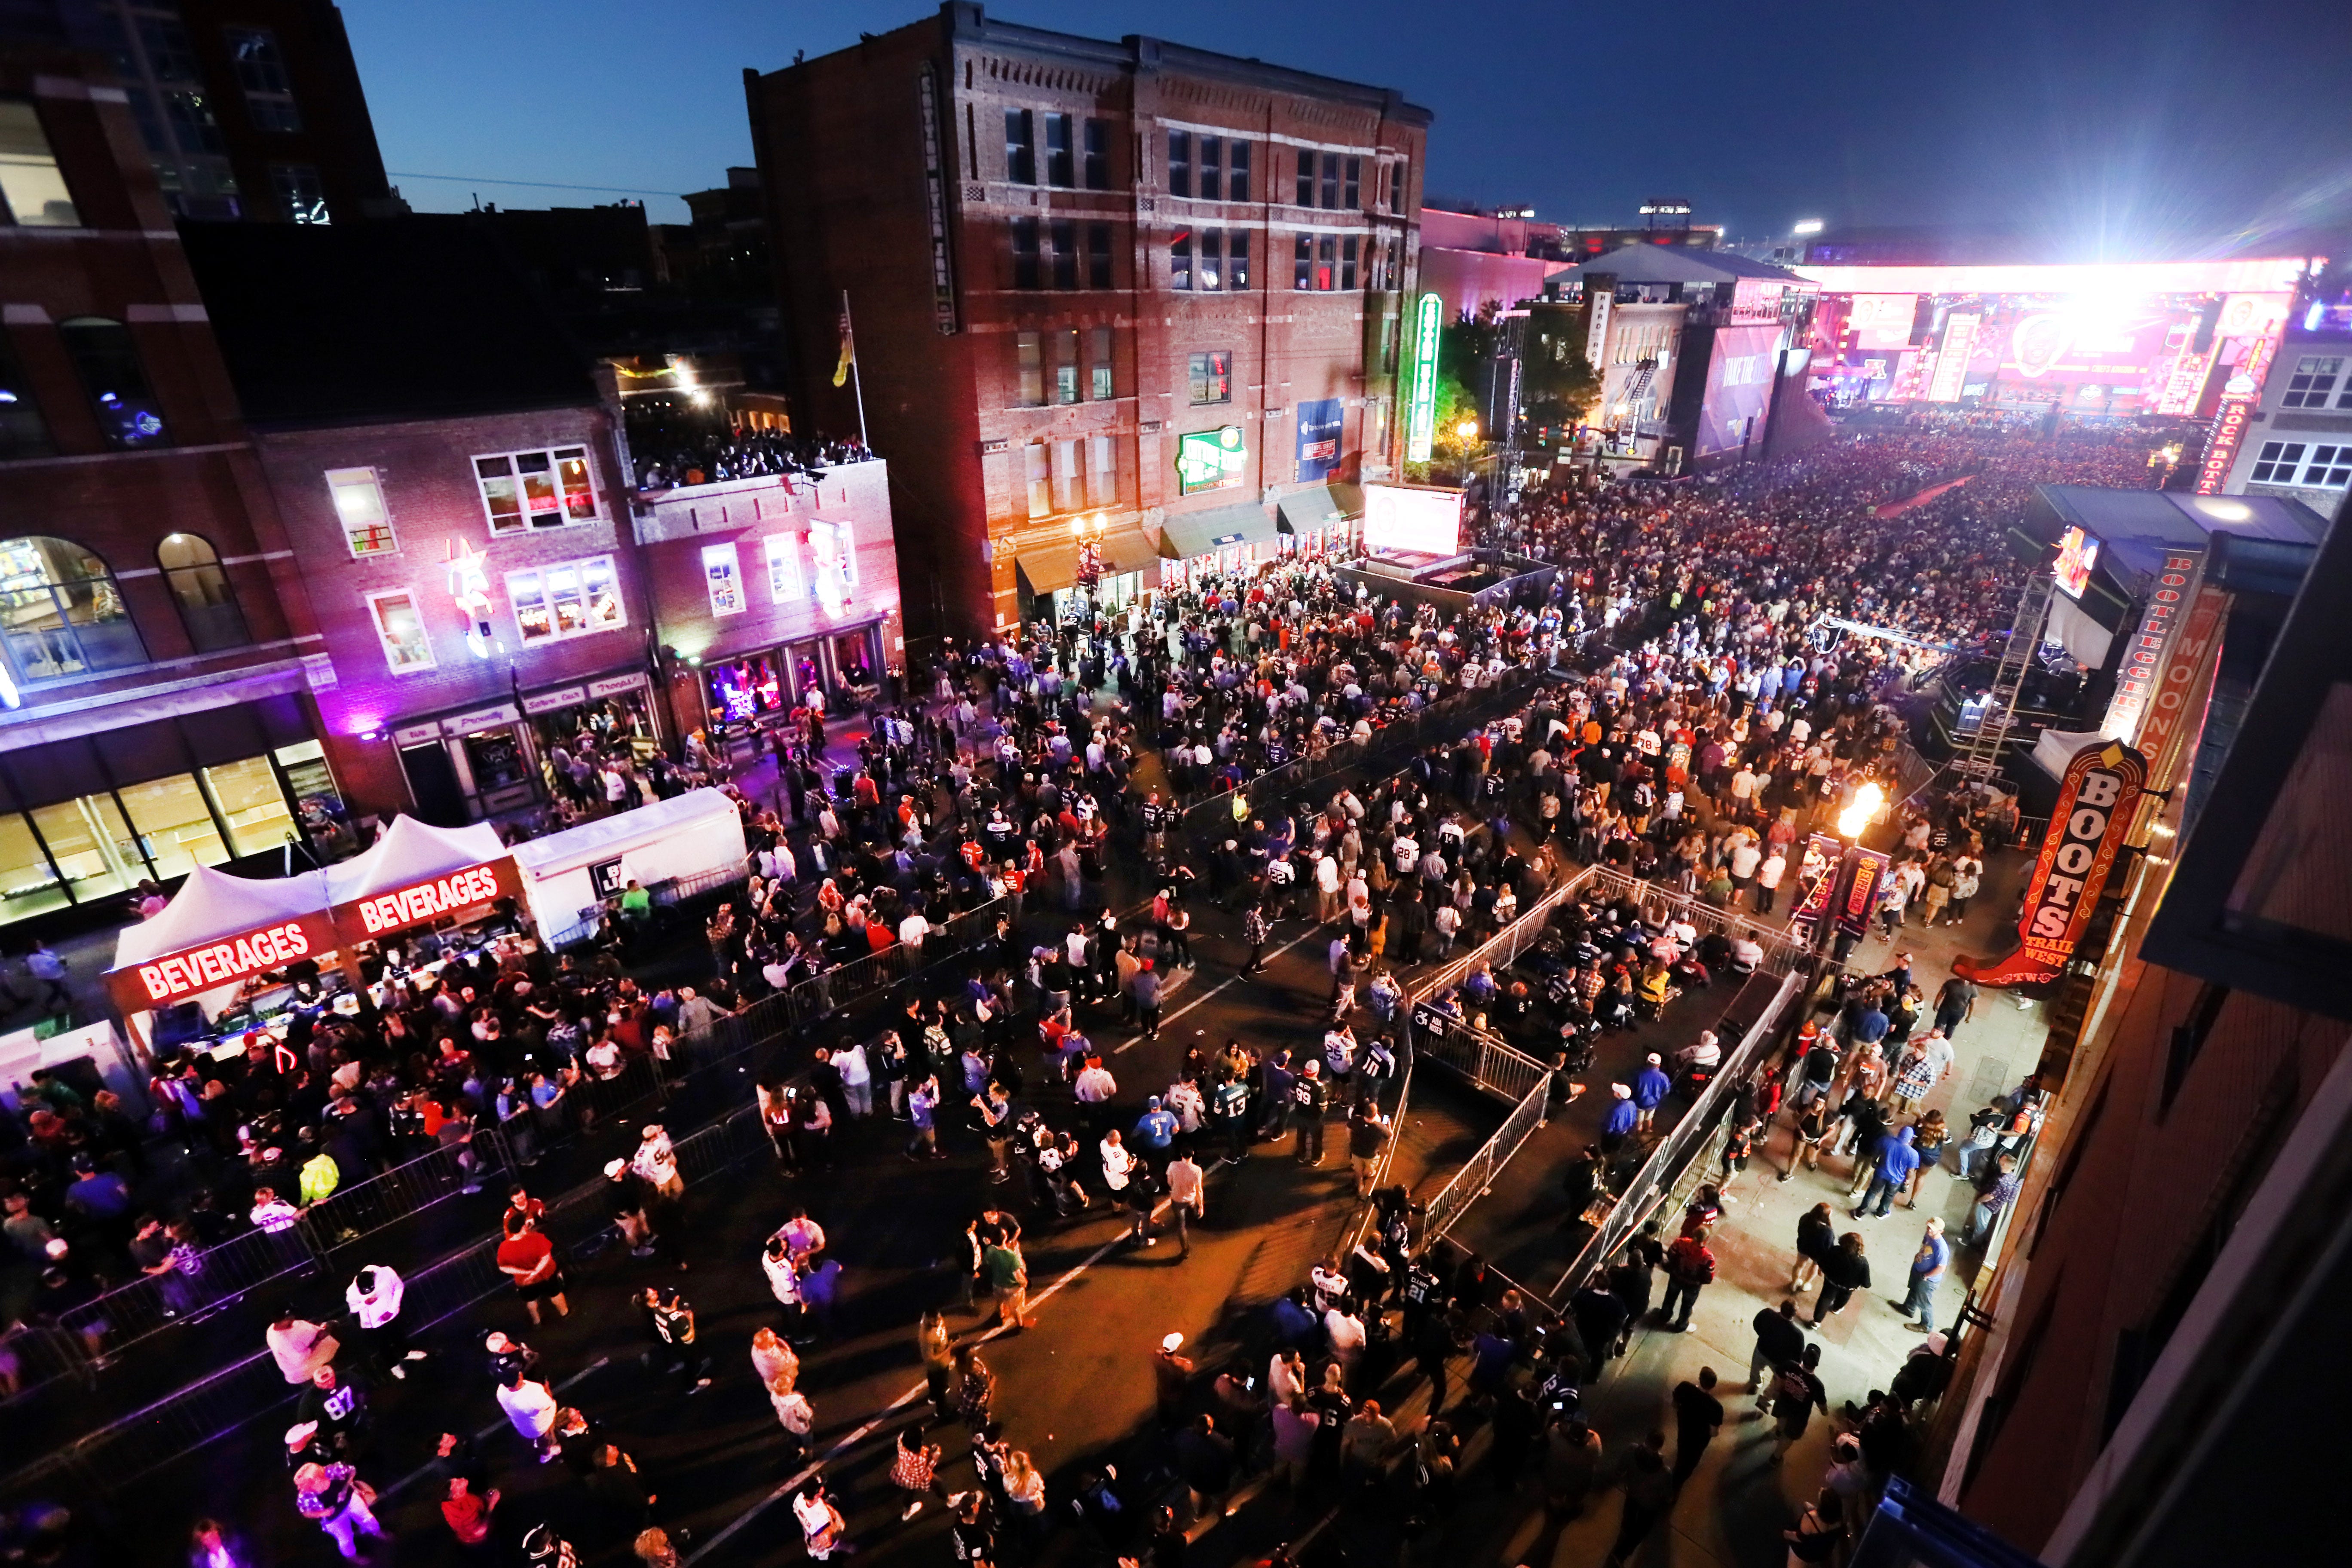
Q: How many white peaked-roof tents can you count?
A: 2